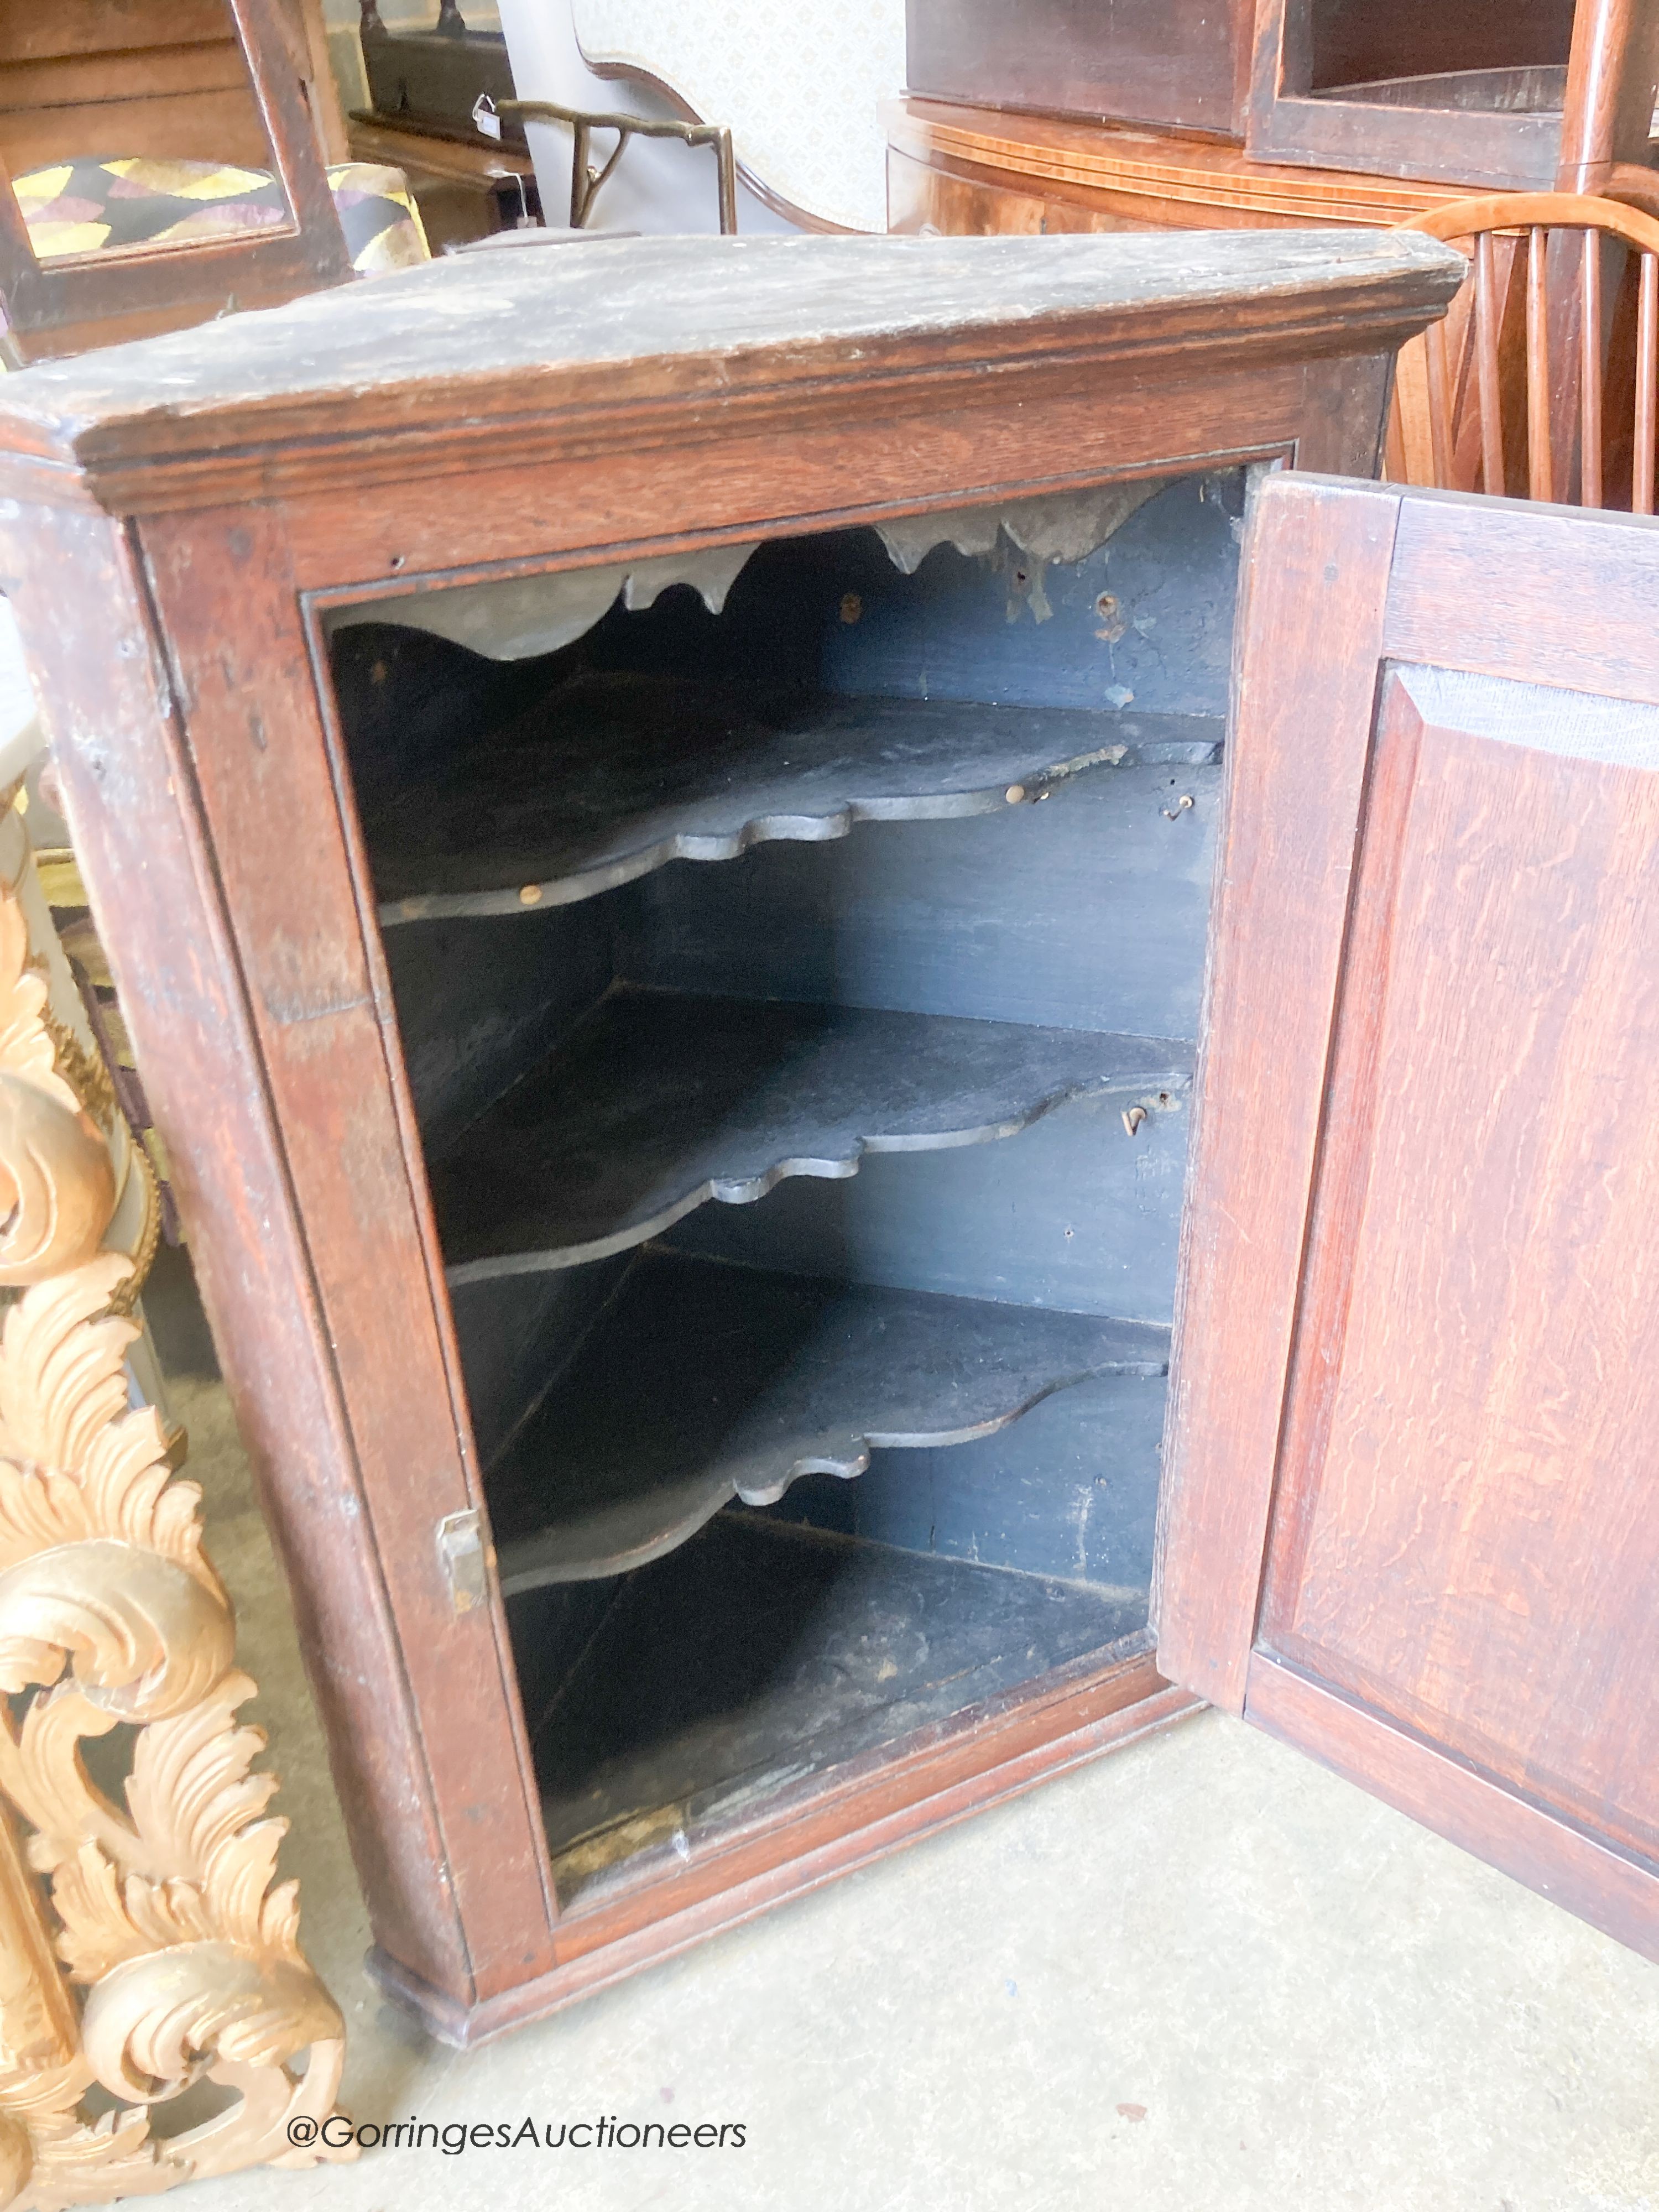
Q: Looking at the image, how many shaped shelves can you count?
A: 3